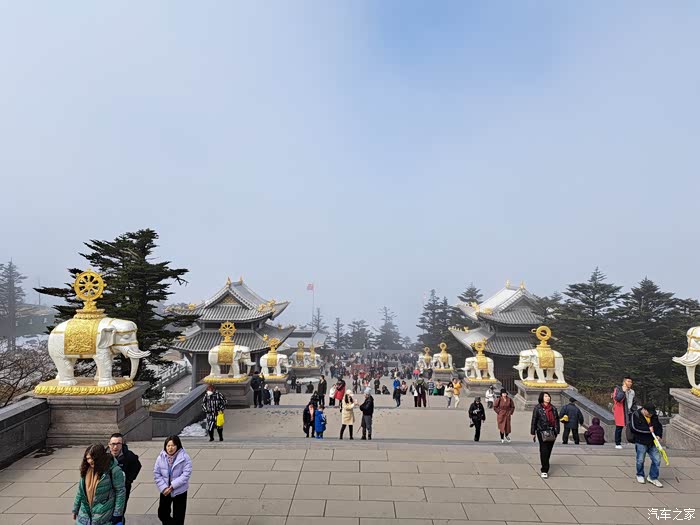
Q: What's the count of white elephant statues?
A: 10